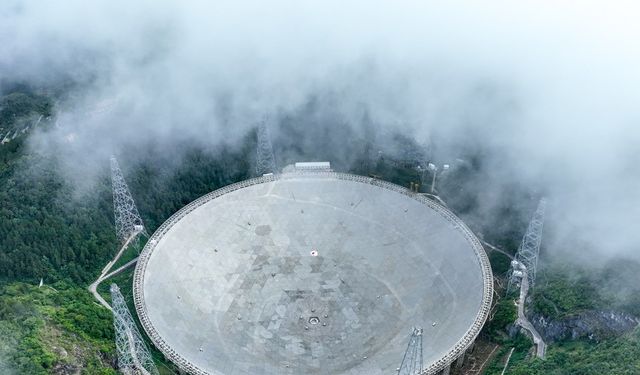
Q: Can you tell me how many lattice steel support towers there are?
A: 5